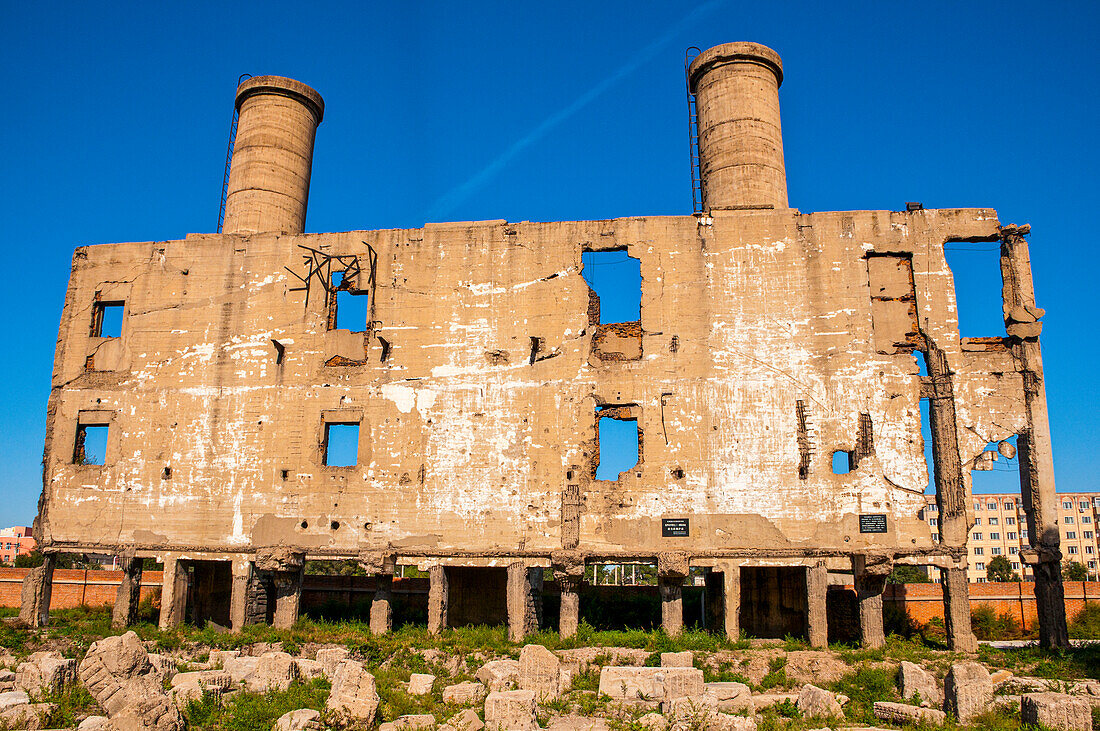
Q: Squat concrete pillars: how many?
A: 15